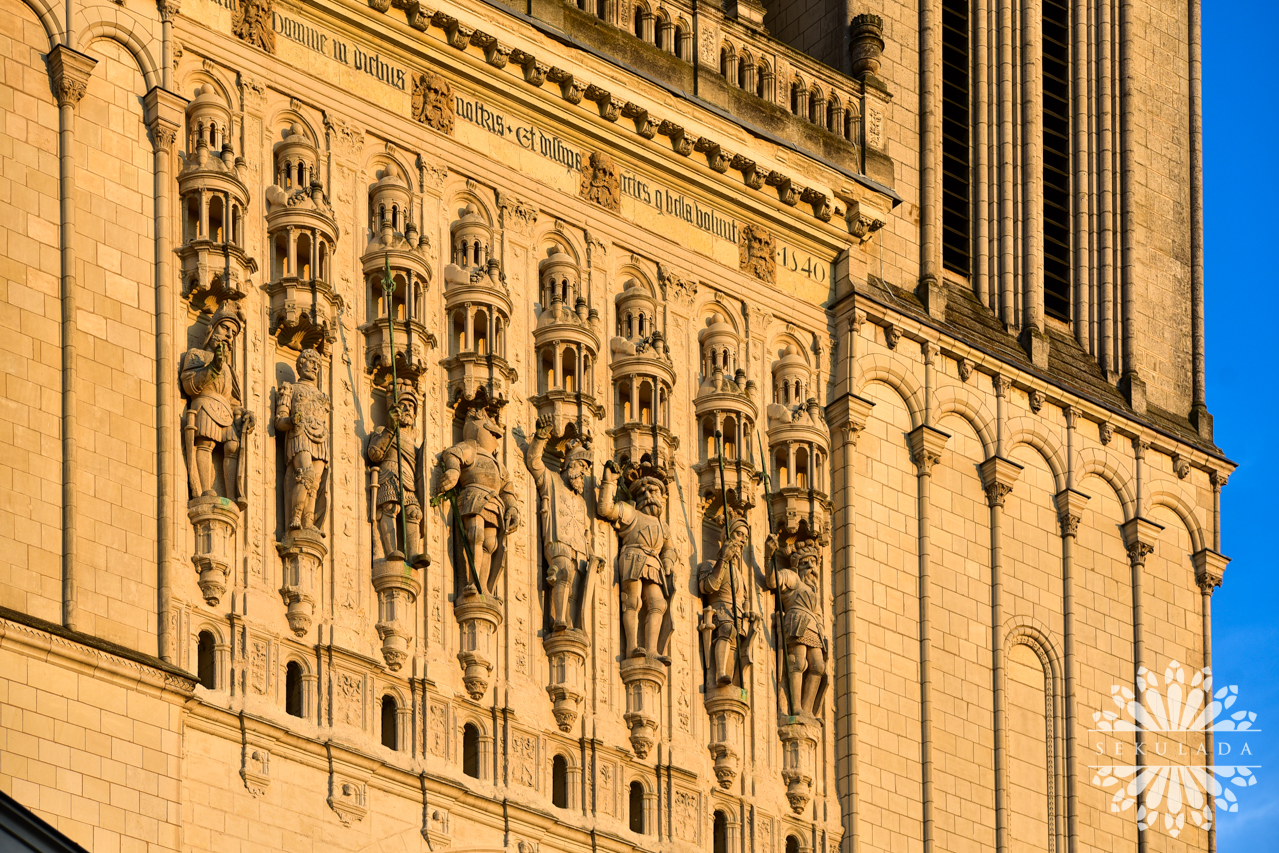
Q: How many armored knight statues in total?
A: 8